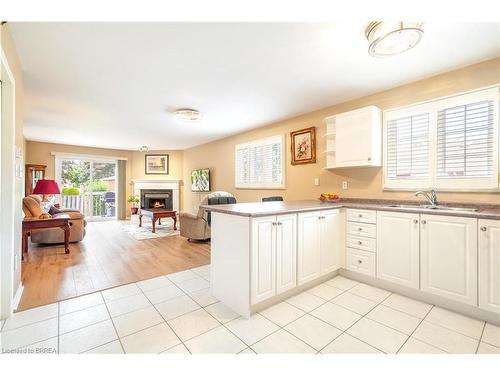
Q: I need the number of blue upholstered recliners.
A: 0